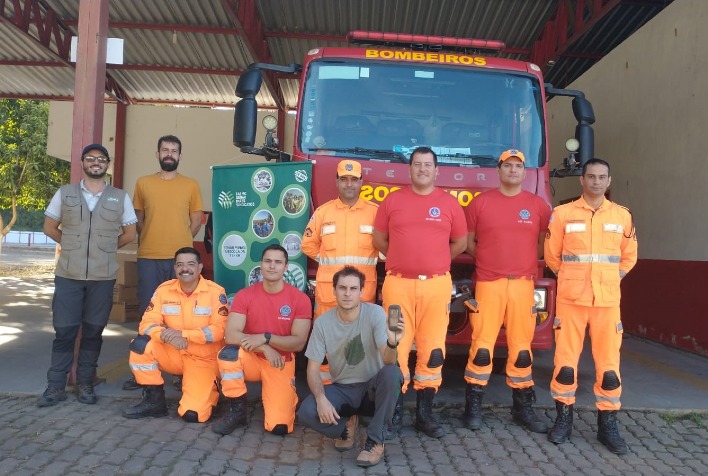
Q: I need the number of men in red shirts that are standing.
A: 2